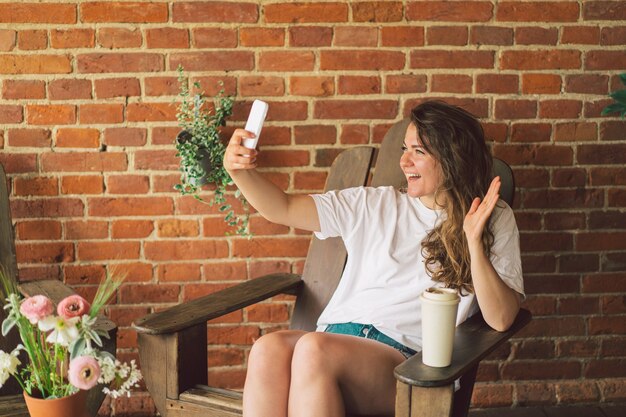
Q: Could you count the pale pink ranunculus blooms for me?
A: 3